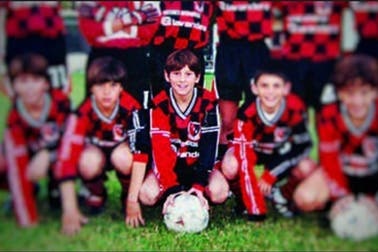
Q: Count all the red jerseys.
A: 11